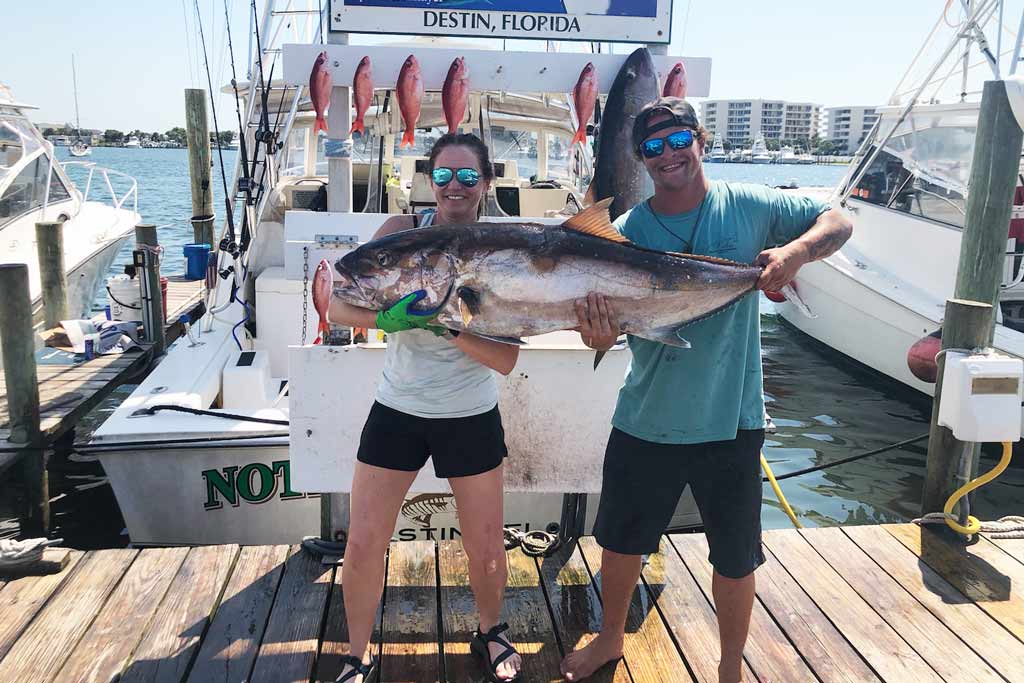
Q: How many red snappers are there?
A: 7